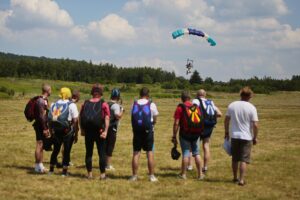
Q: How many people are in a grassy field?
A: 9